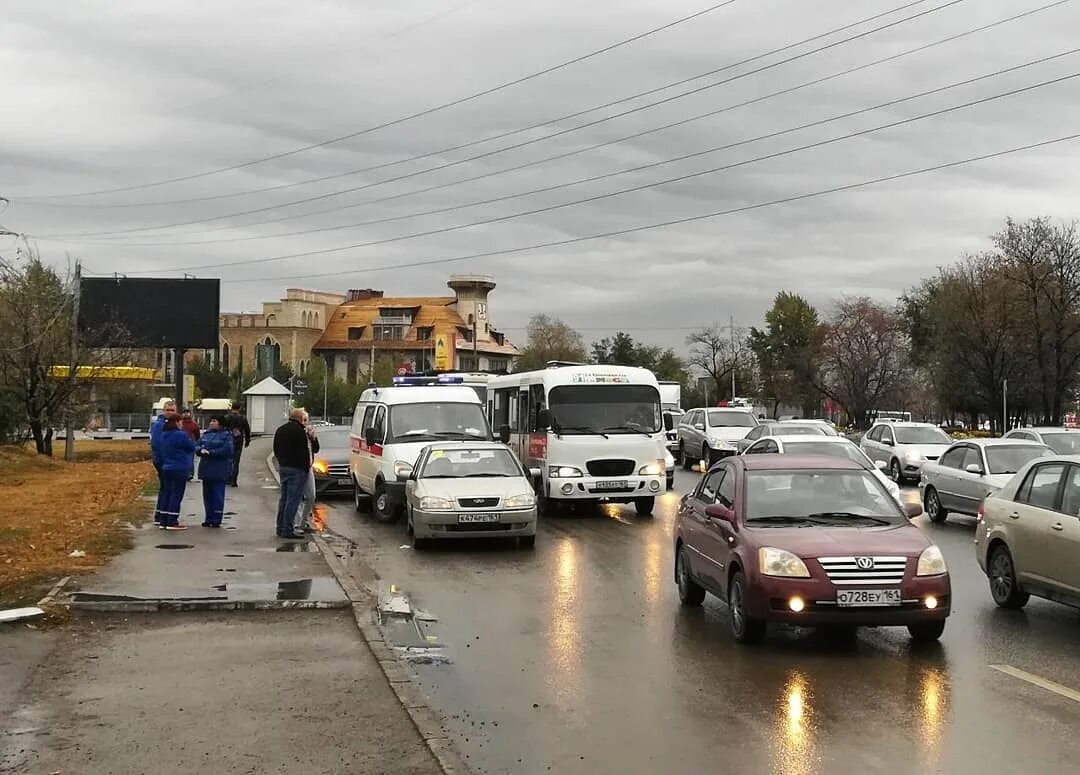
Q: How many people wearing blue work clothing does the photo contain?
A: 3